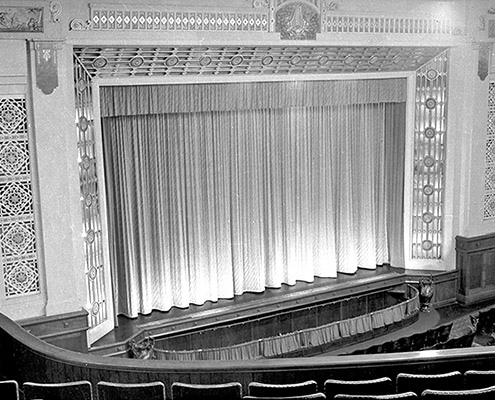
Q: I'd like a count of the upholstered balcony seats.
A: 11